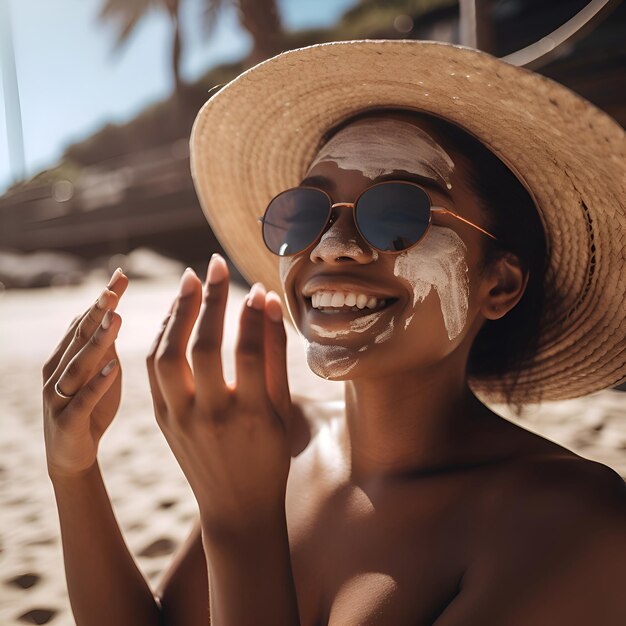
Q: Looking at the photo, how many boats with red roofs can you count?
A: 0